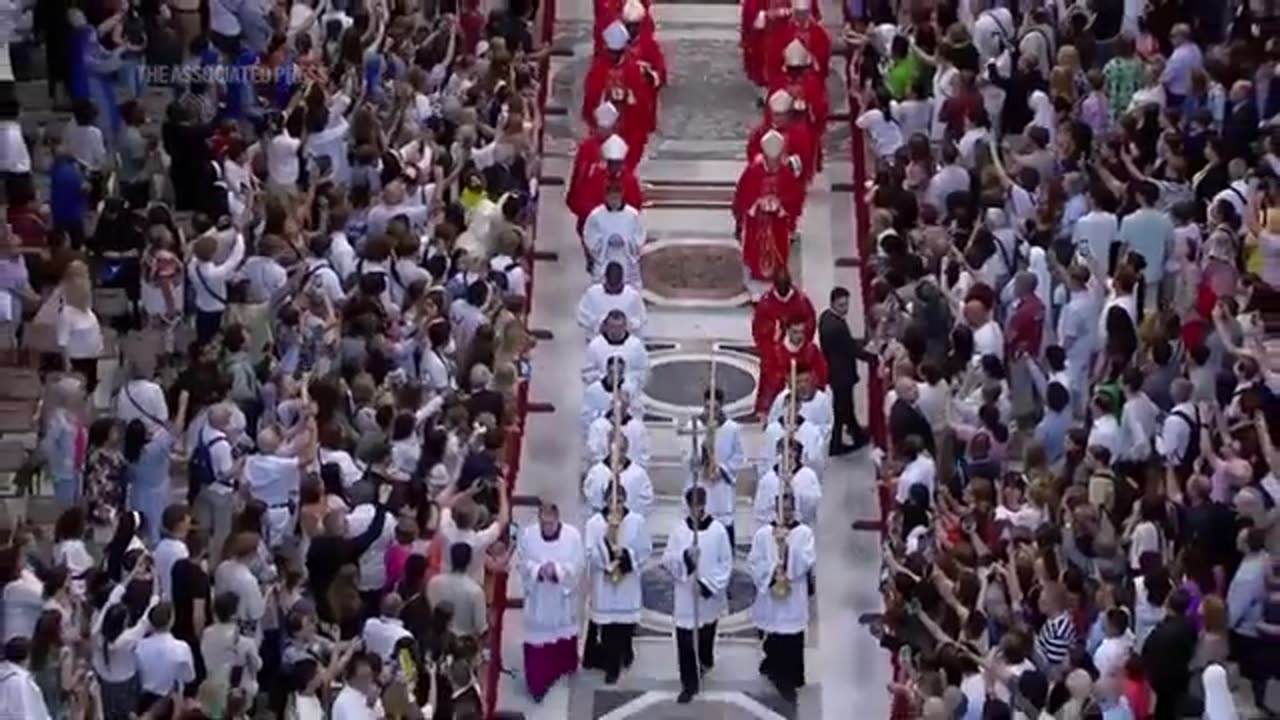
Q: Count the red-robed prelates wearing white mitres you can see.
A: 8